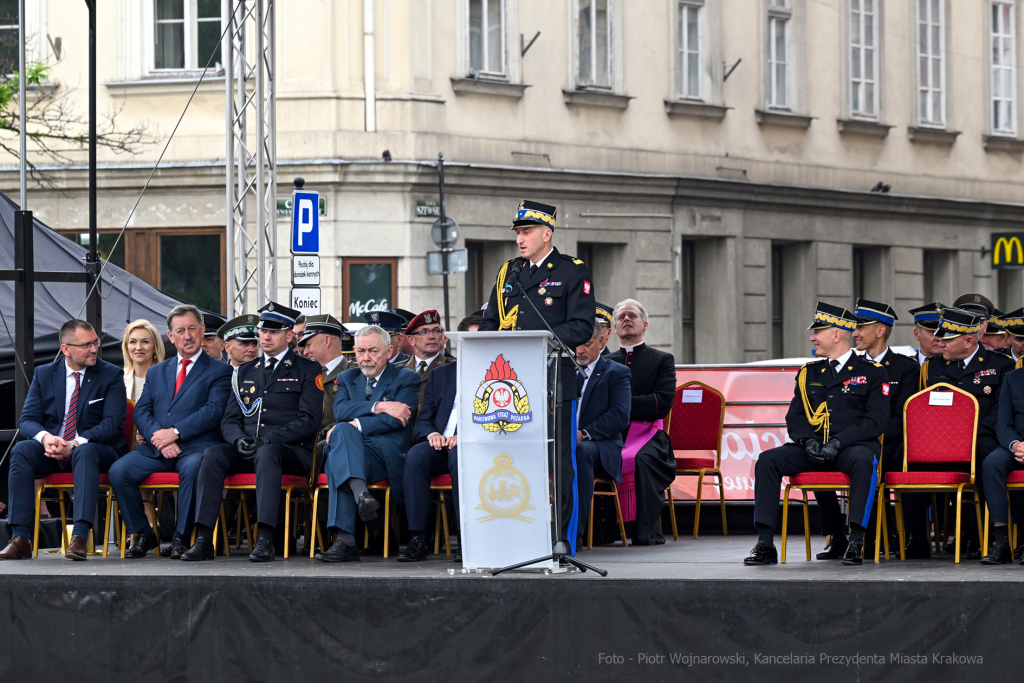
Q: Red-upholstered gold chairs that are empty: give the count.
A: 2